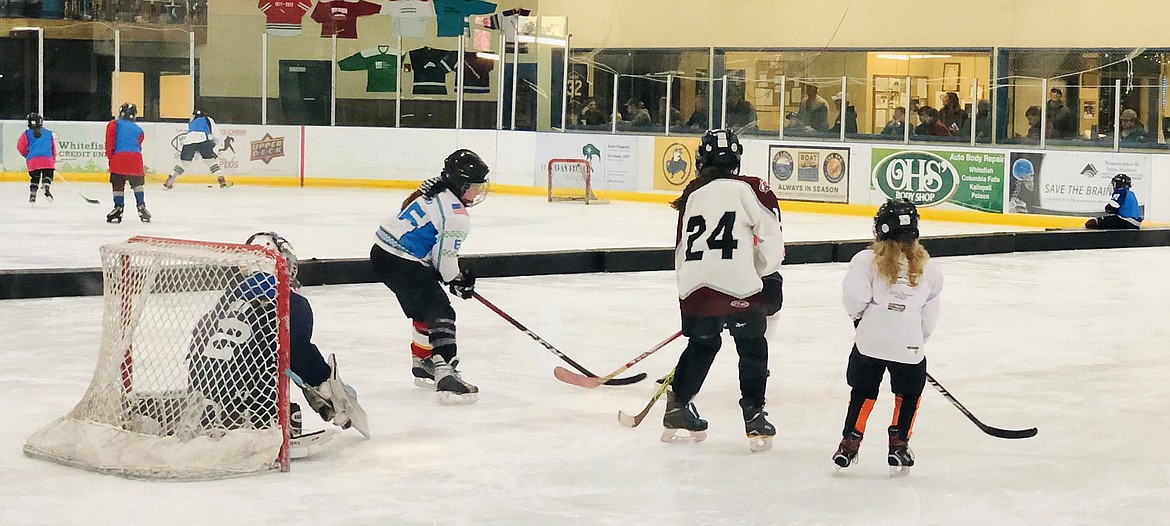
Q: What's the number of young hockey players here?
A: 8